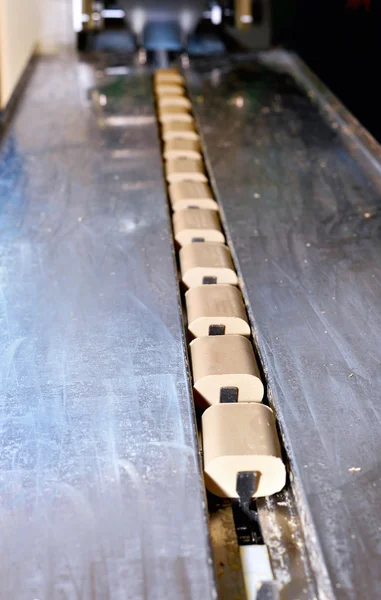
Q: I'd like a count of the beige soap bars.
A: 13